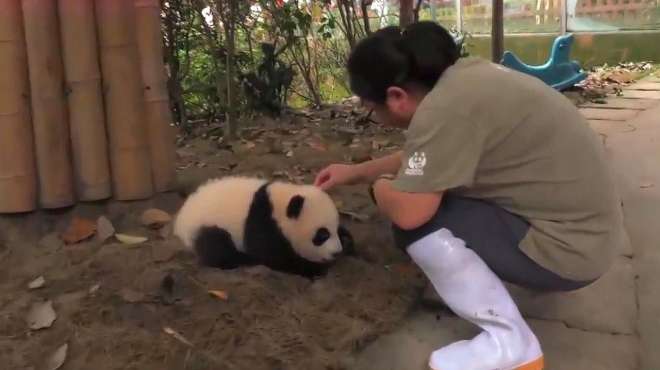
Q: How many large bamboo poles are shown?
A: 5